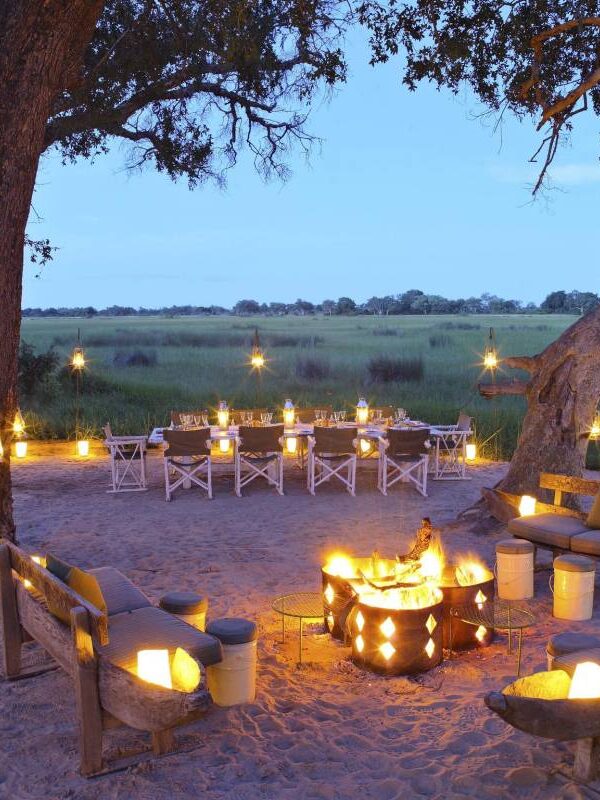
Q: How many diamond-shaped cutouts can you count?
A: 10